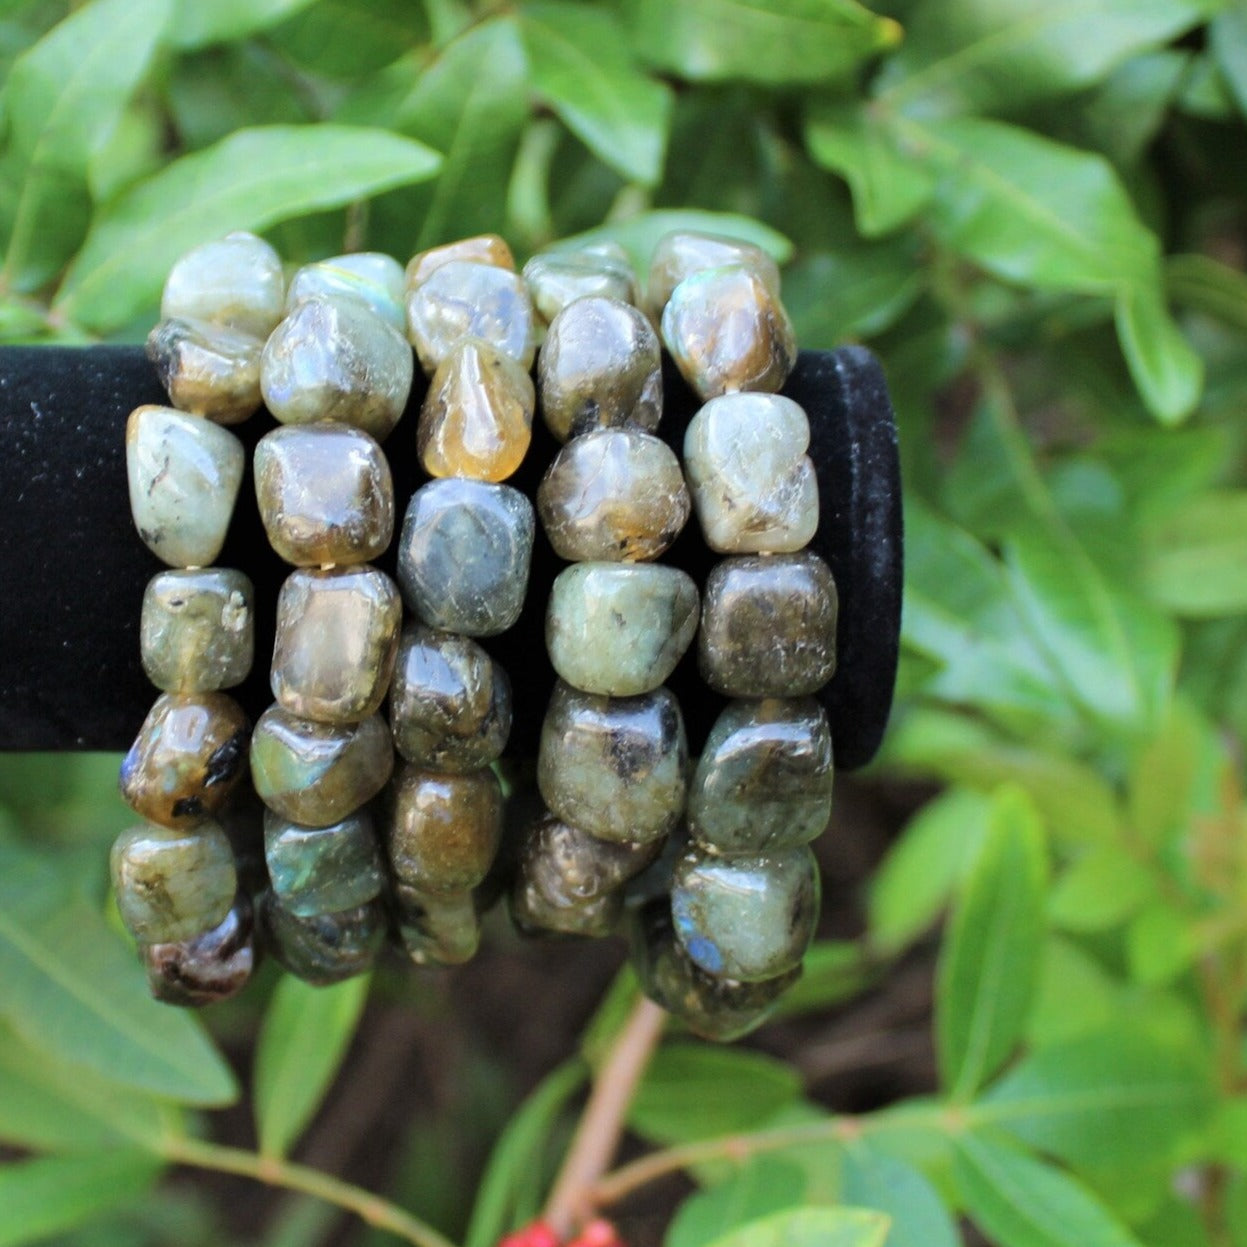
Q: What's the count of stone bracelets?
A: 5